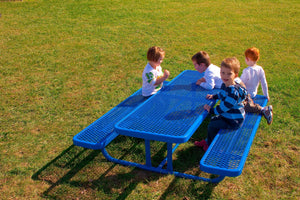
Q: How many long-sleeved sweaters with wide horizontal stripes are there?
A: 1